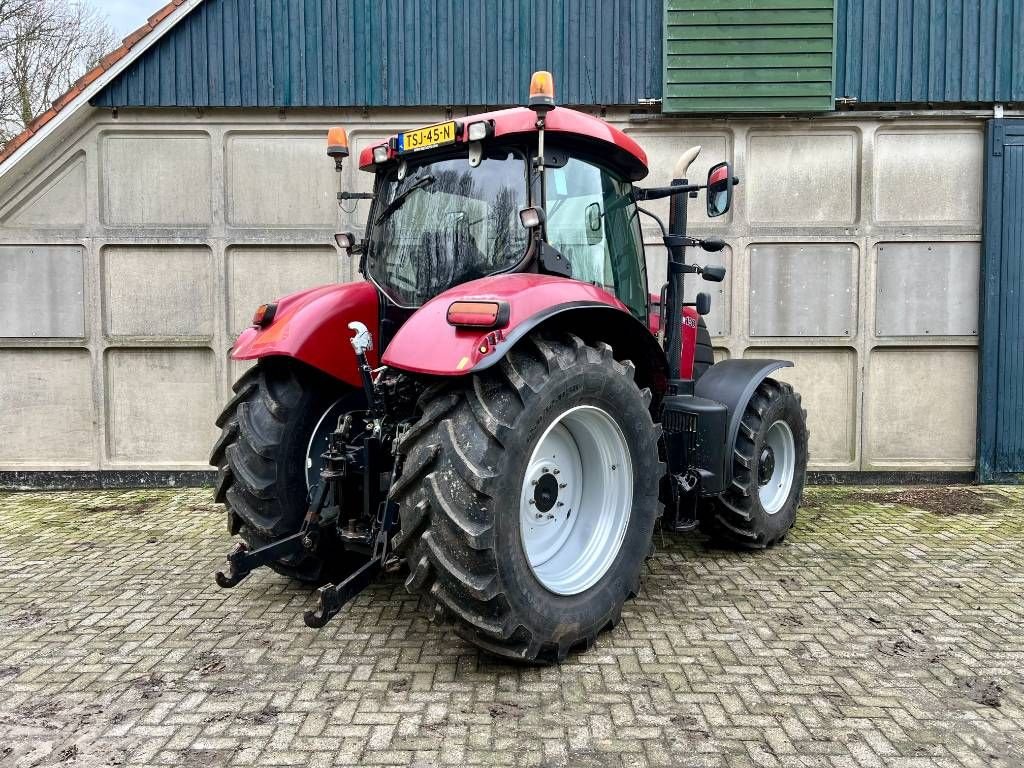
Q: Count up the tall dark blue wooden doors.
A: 1